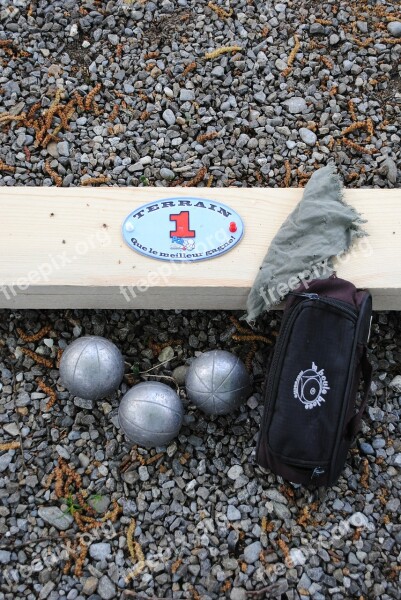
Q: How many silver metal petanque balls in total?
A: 3